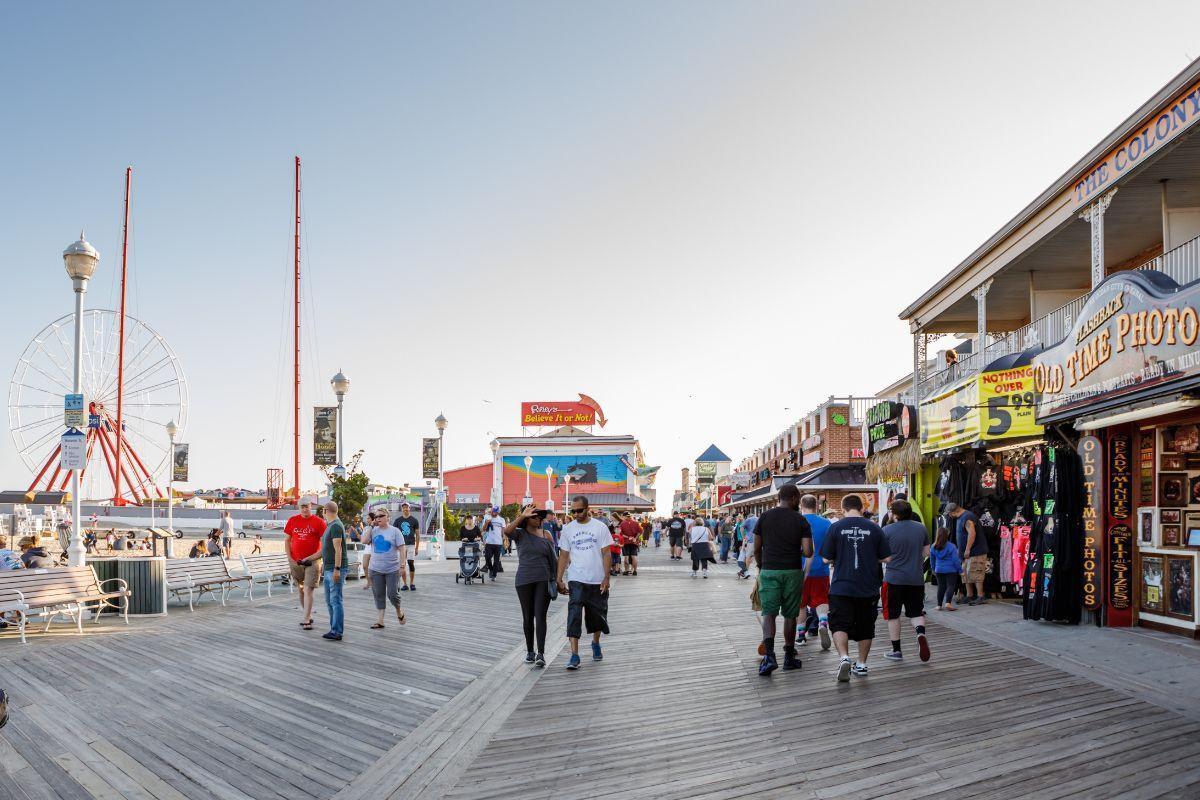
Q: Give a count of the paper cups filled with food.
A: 0